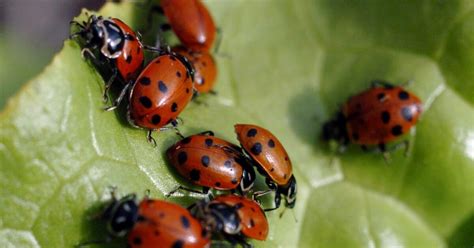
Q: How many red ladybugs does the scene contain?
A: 9